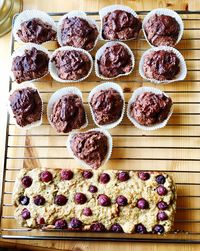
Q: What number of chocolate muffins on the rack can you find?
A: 13